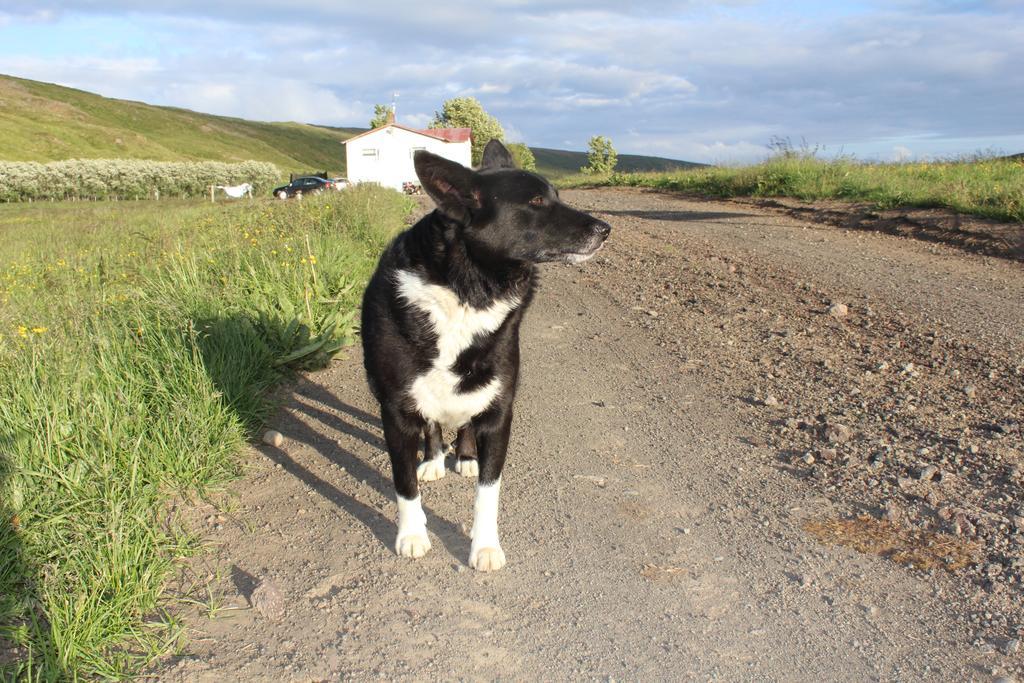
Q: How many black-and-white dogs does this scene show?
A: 1